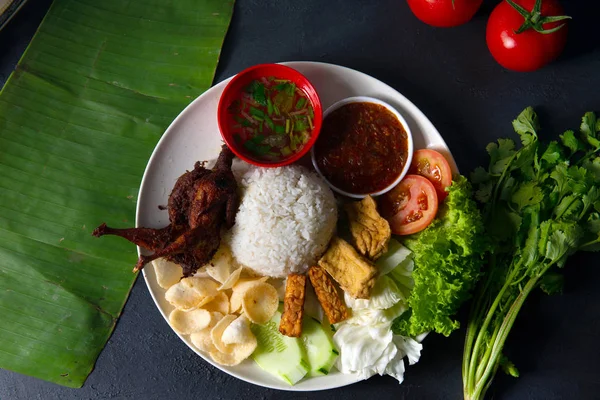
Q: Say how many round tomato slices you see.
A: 2